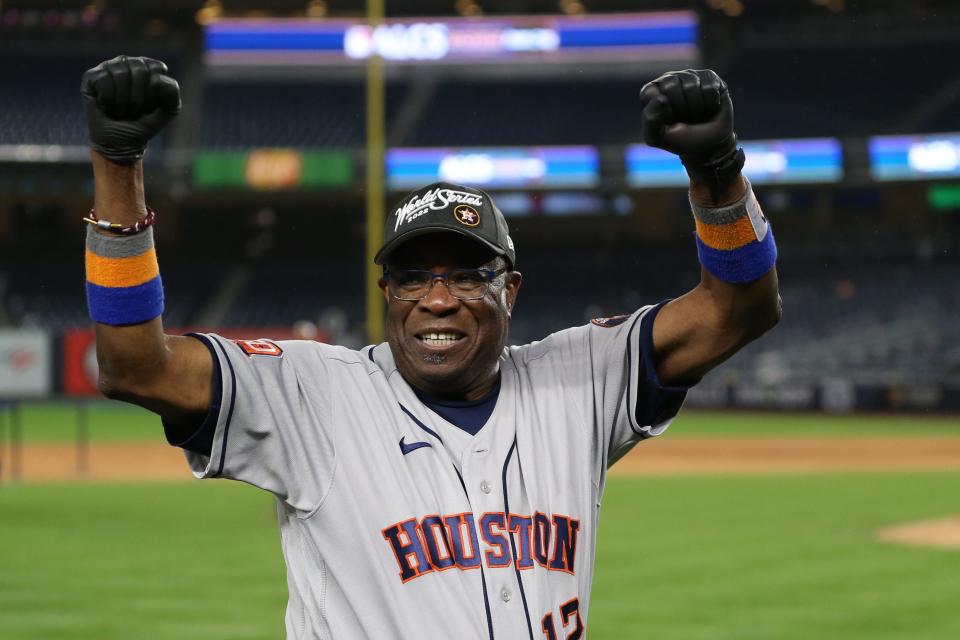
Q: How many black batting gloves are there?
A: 2